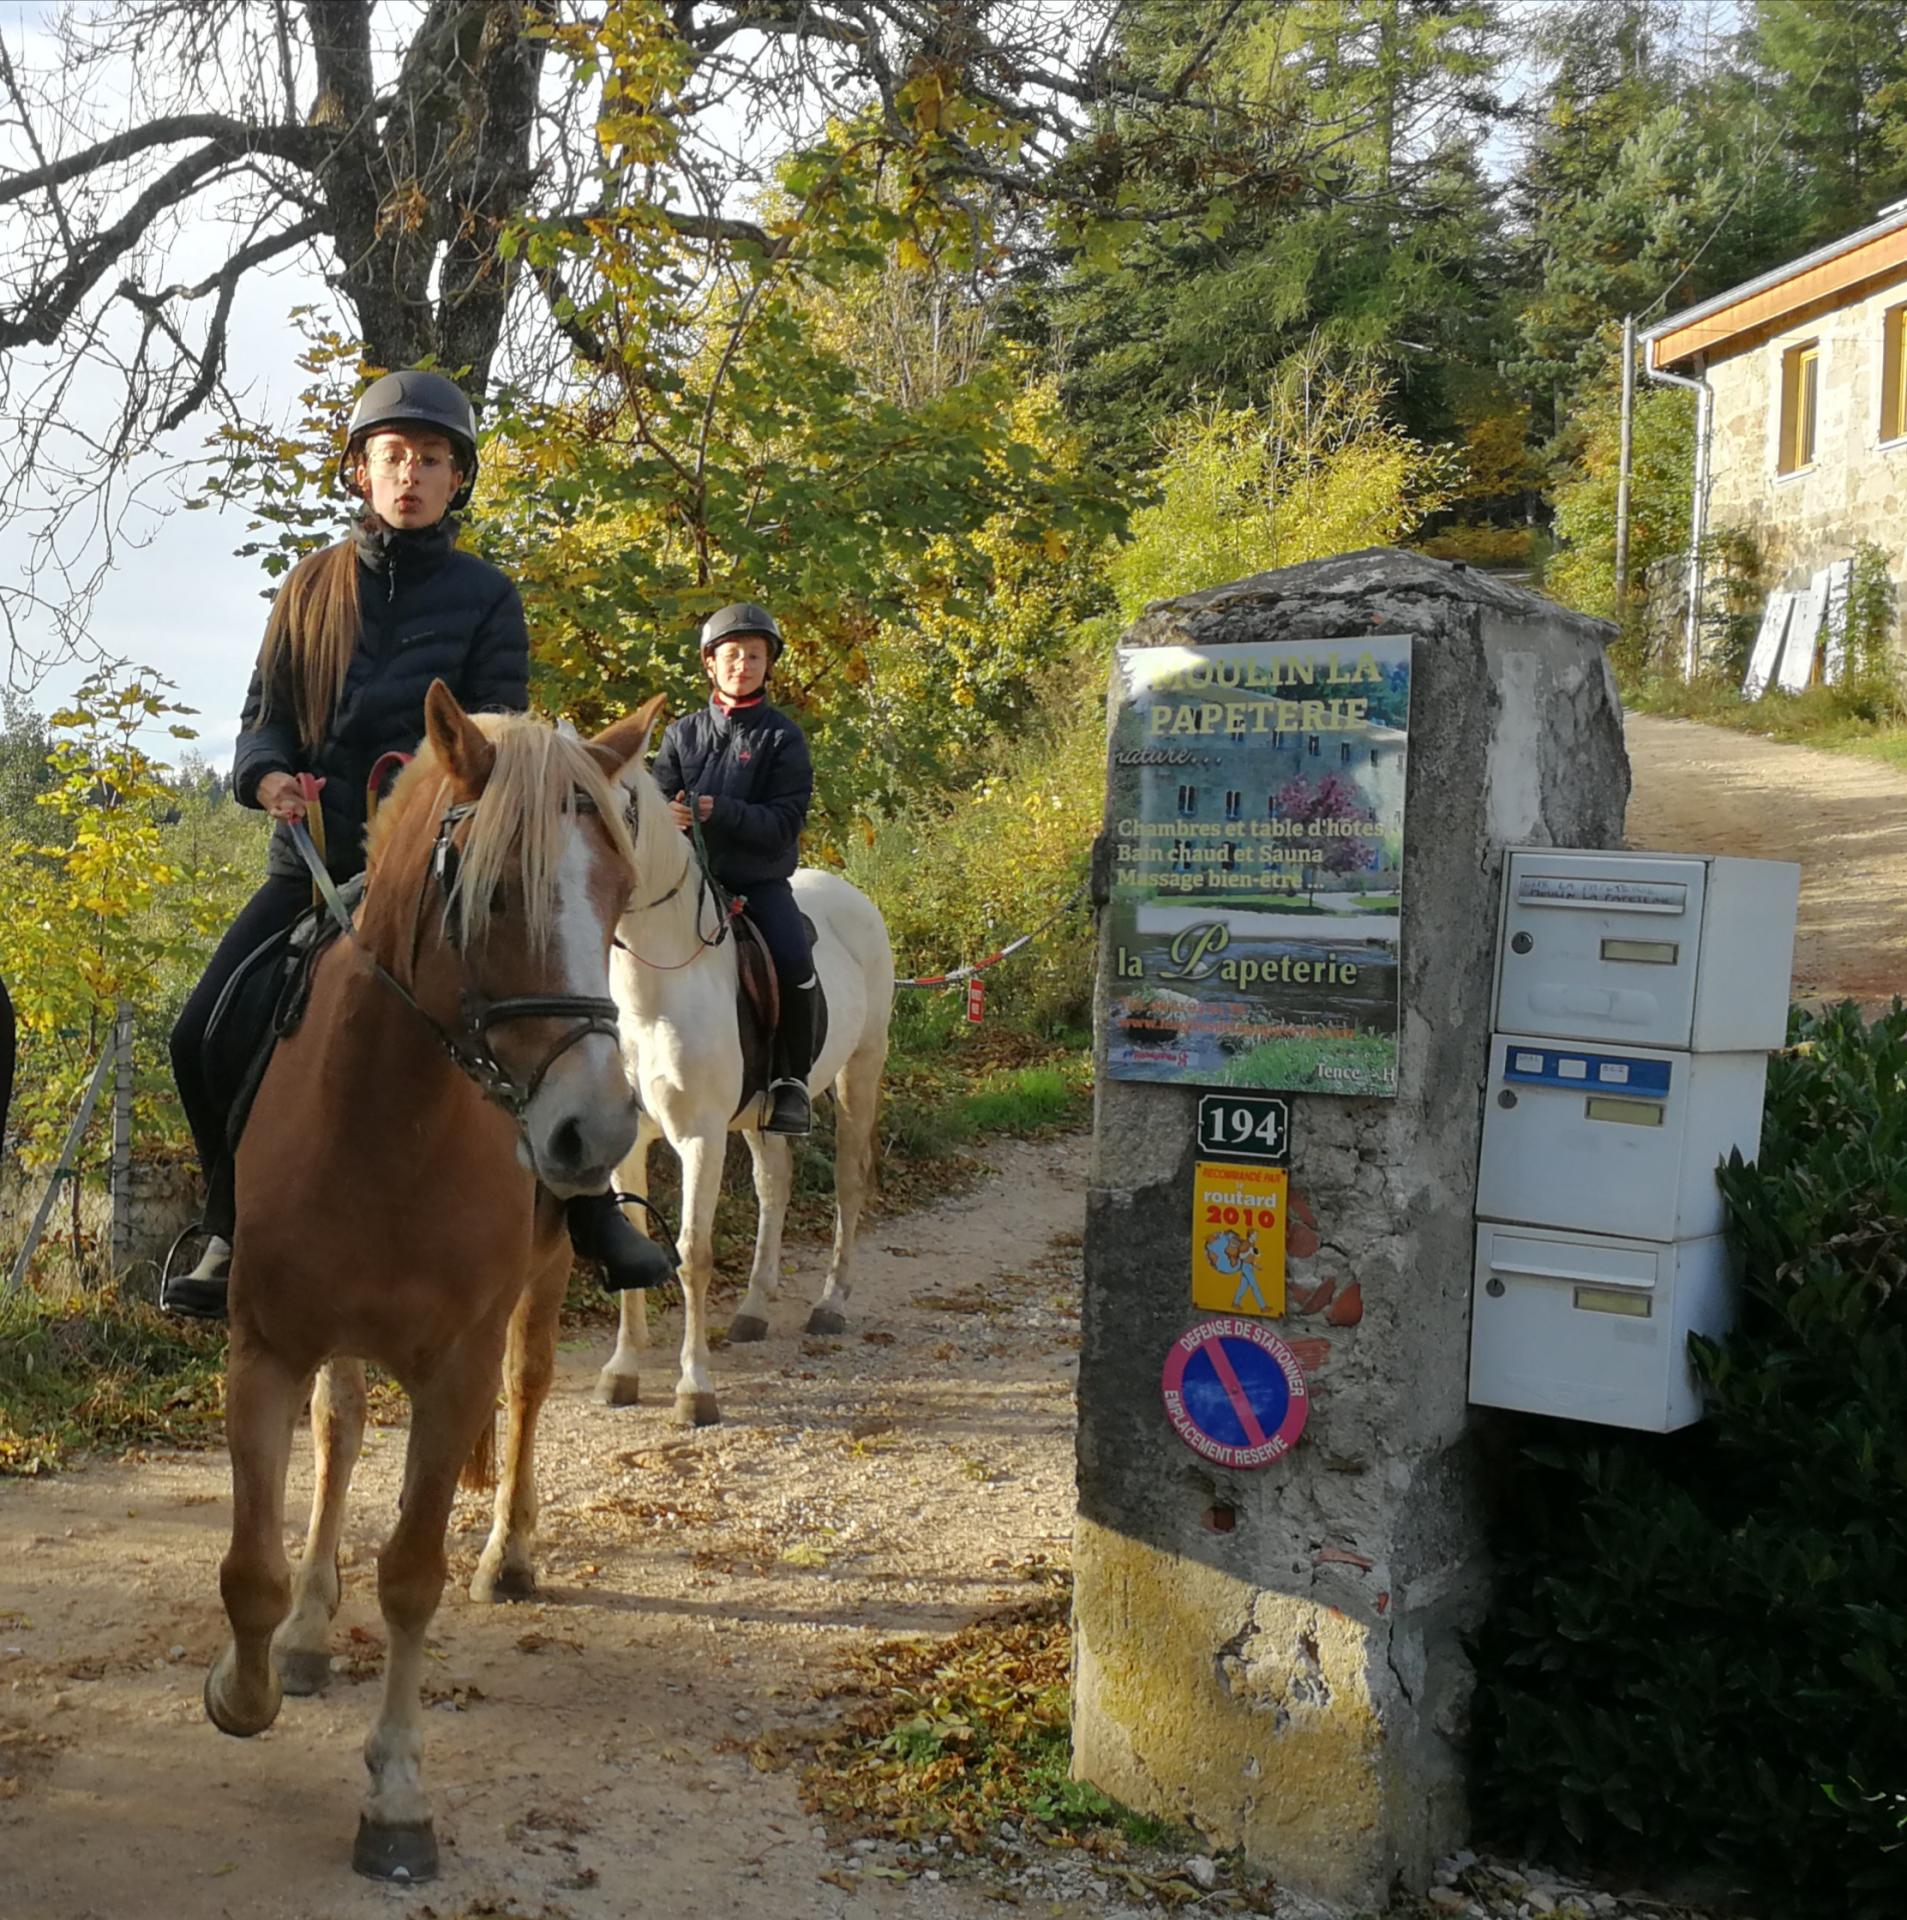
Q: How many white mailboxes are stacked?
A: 3